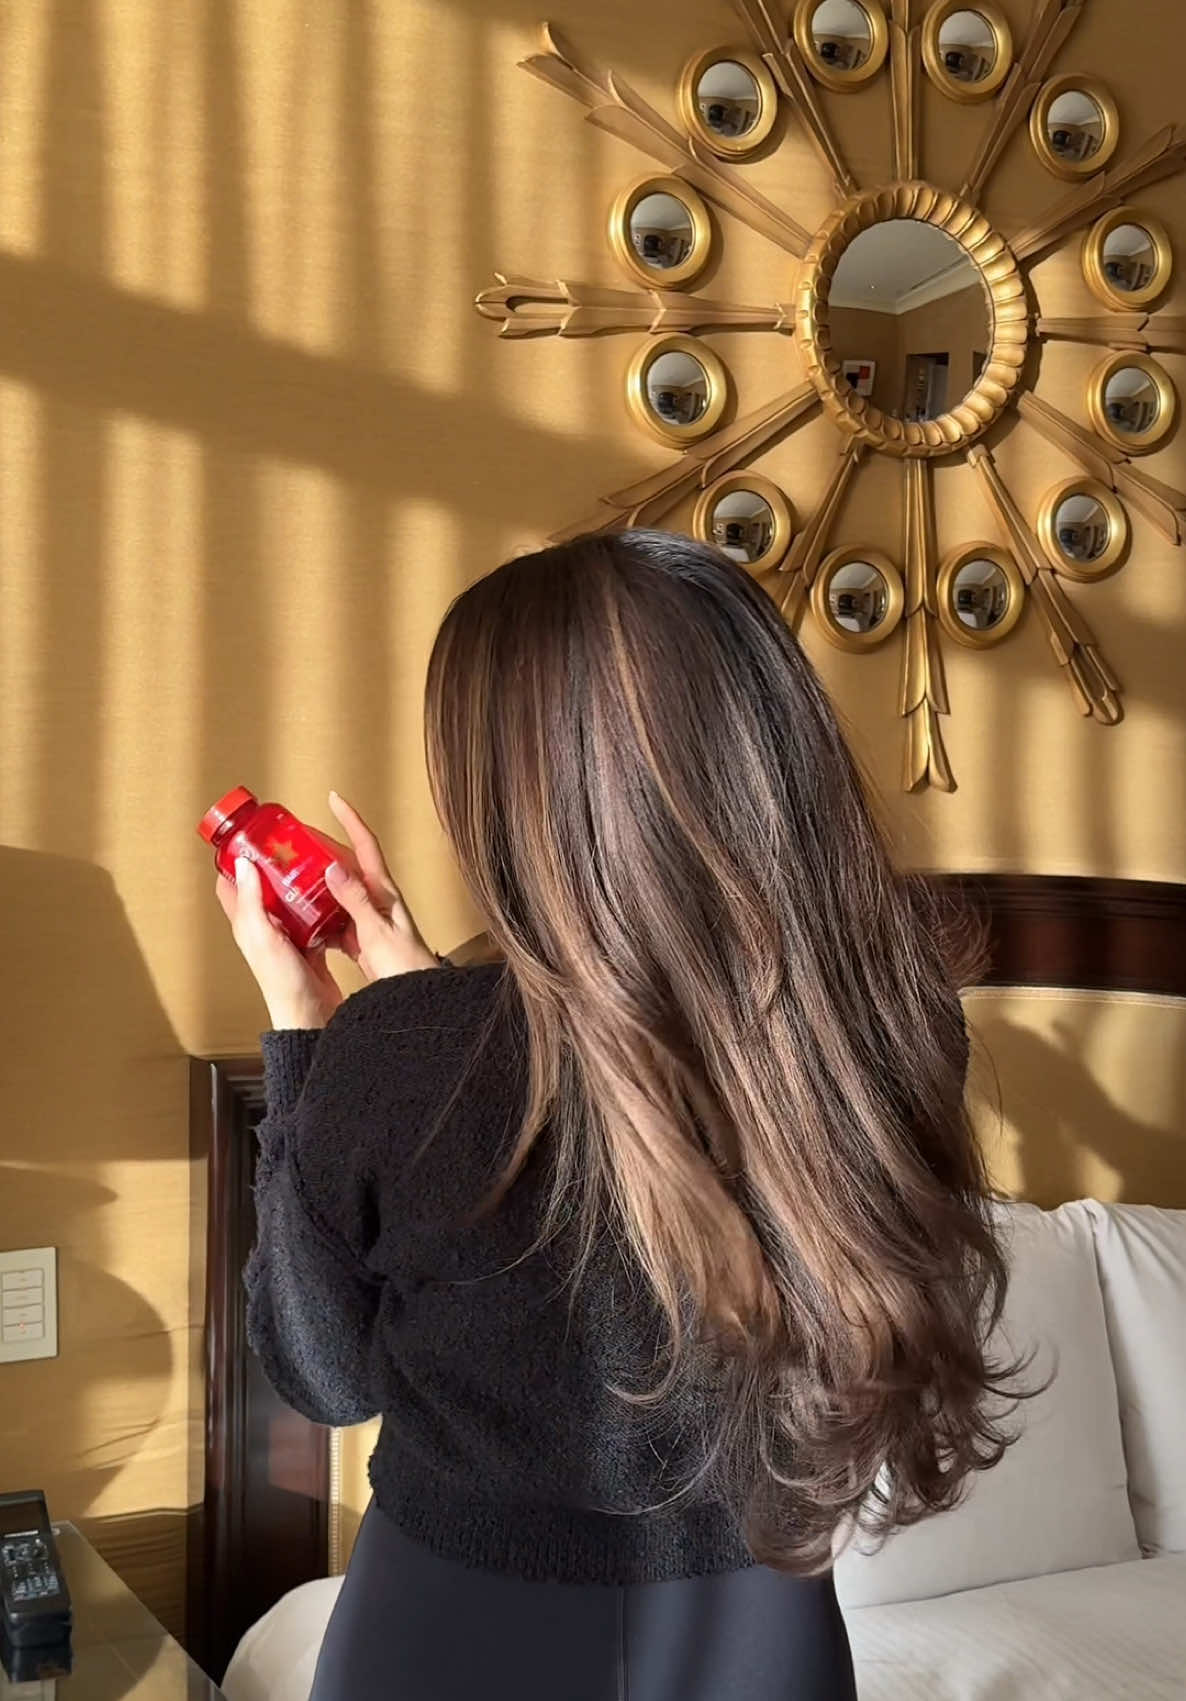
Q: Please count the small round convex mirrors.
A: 12